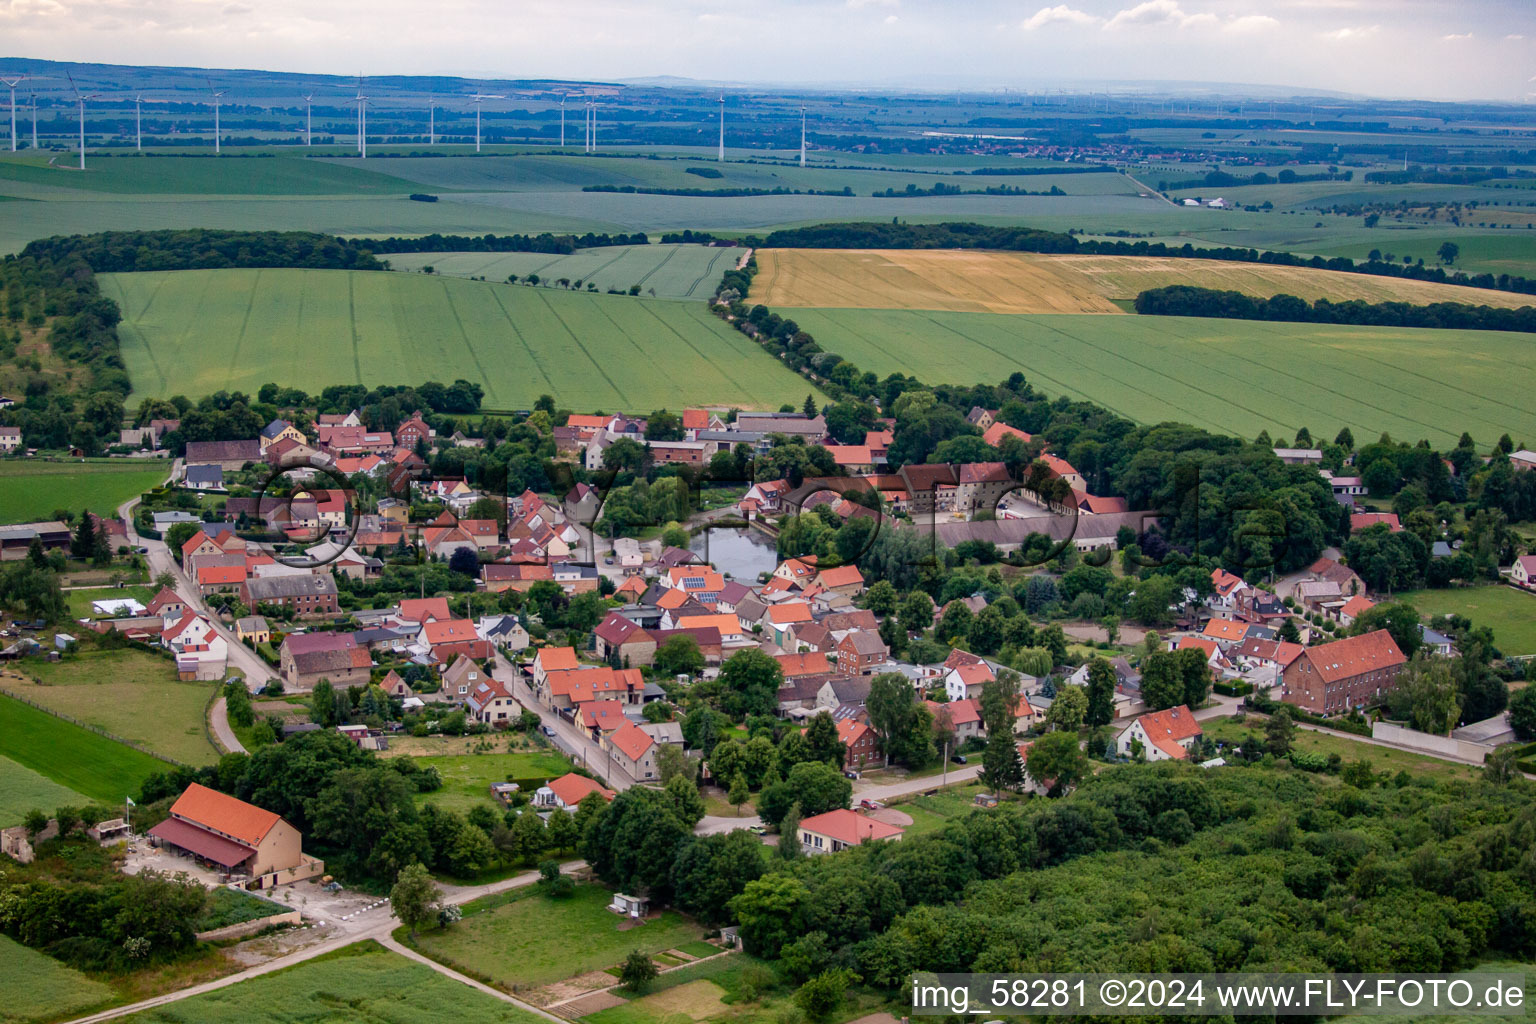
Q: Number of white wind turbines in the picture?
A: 15